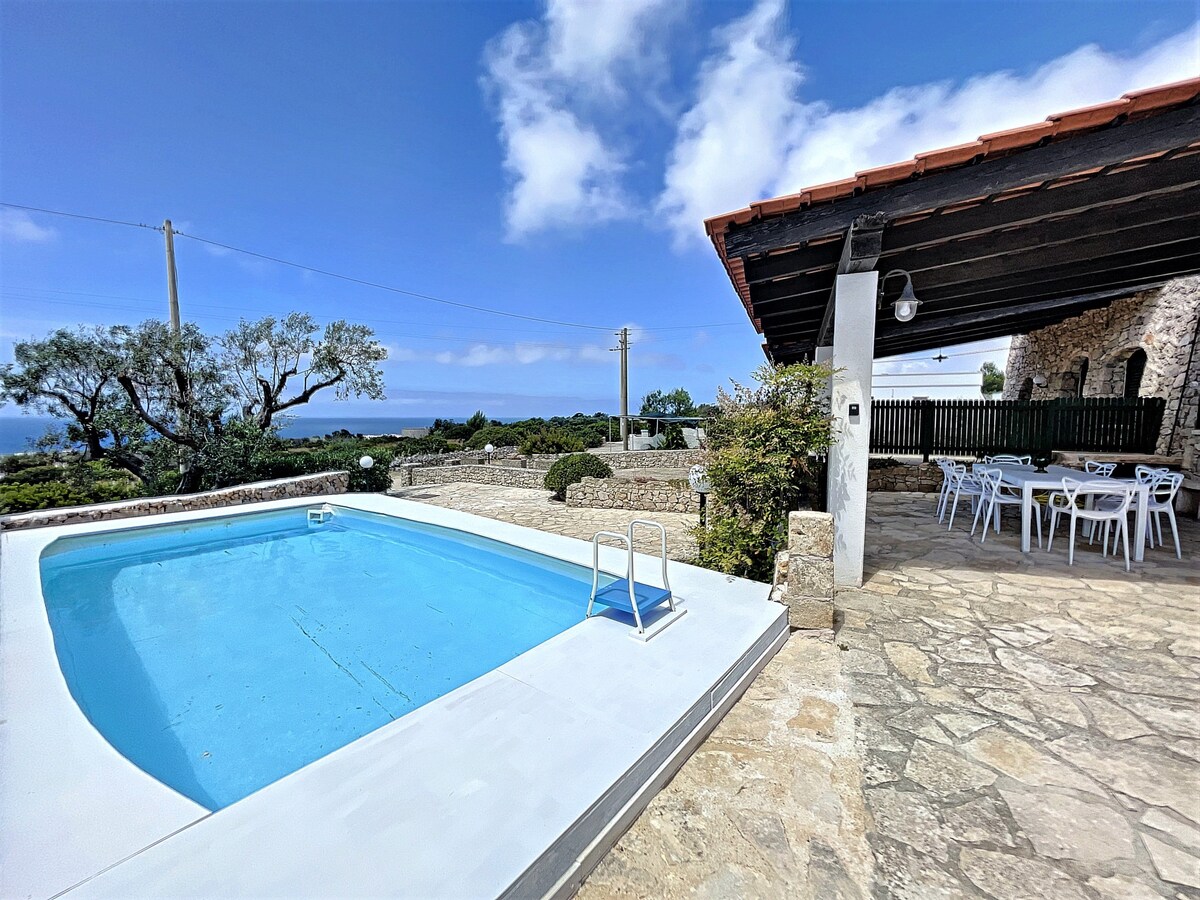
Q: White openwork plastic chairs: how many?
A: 8